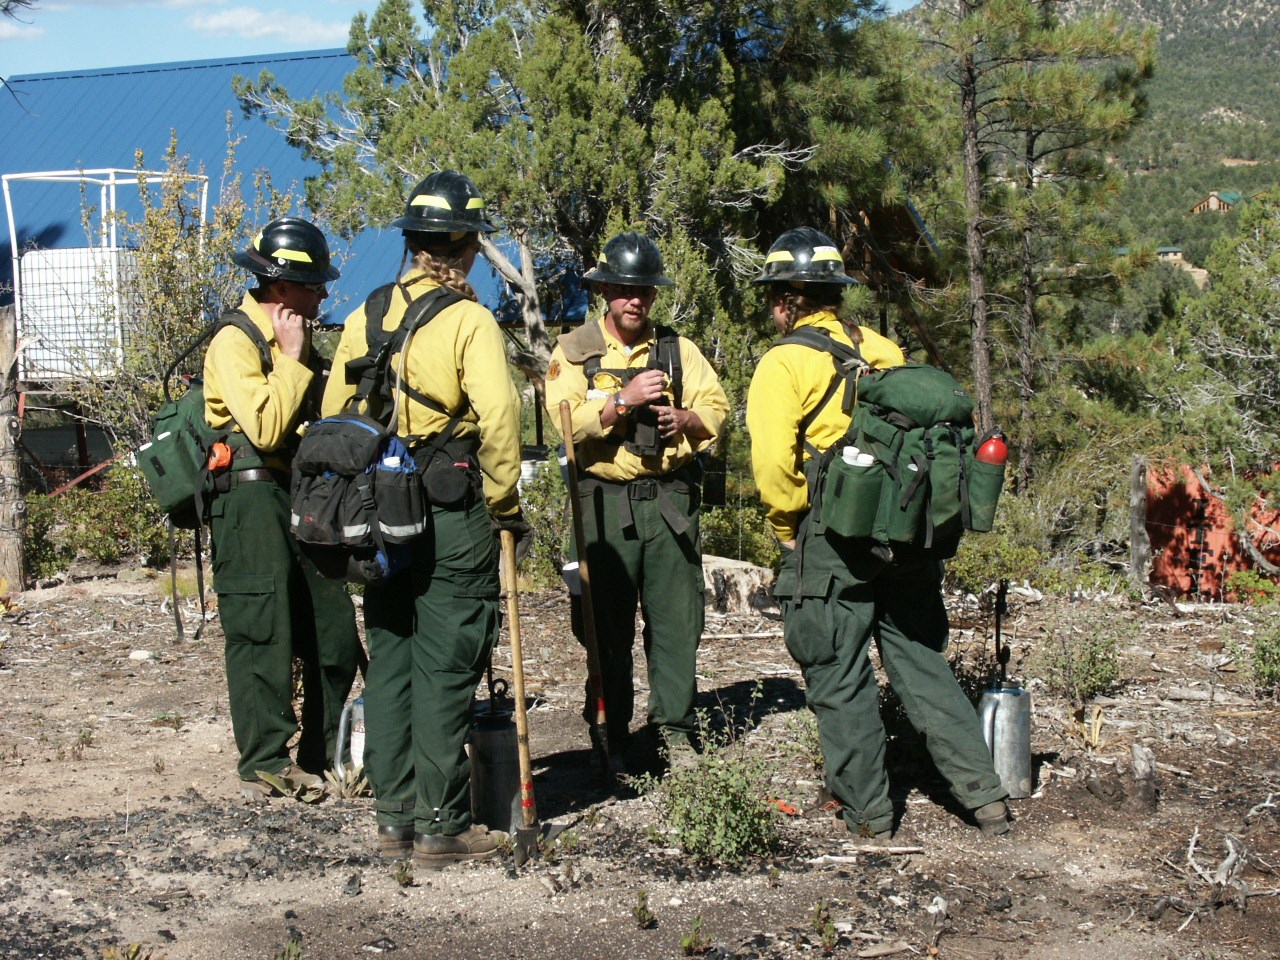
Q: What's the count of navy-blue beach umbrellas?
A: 0